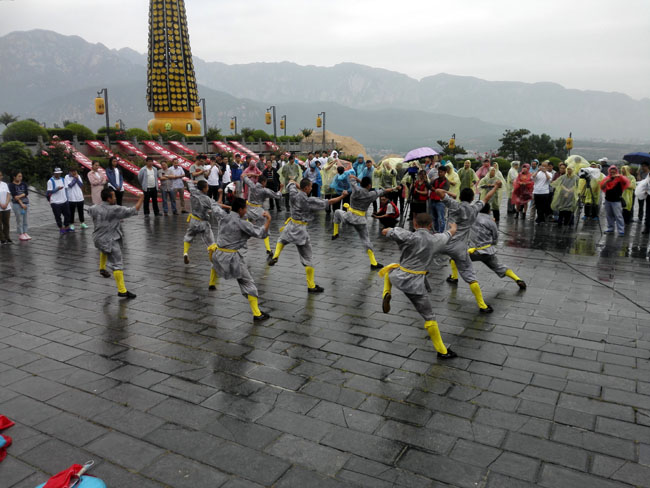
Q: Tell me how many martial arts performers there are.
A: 9